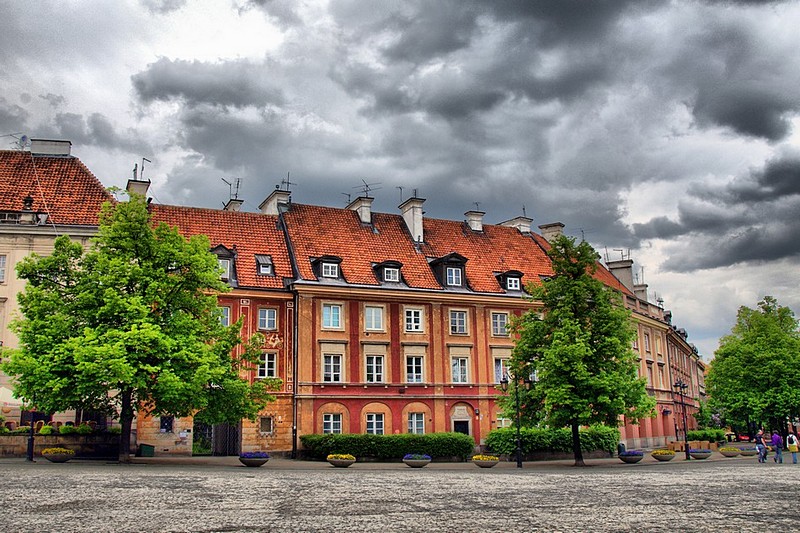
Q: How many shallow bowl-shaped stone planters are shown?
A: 10